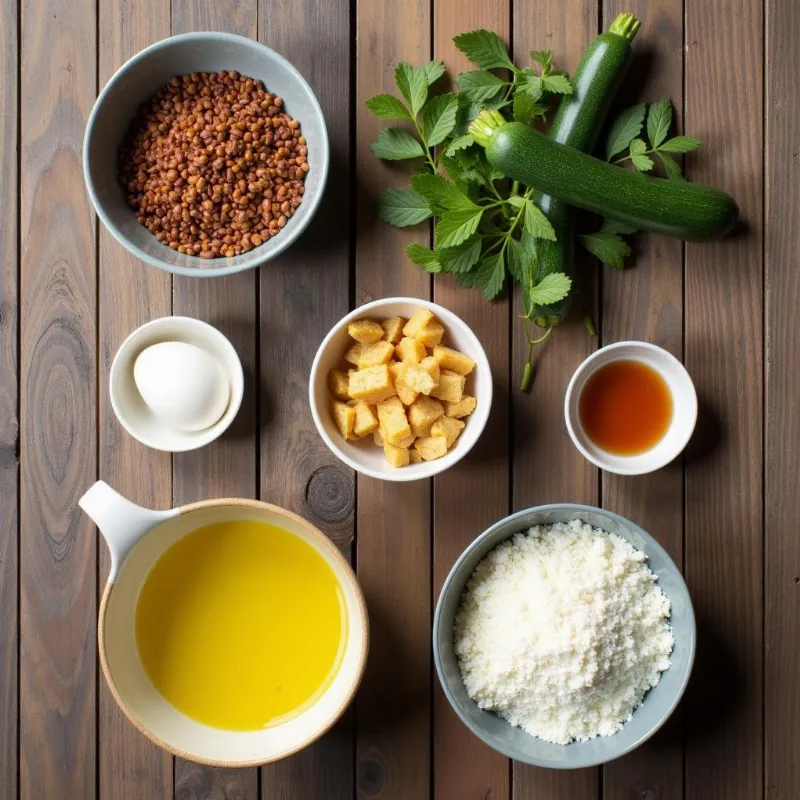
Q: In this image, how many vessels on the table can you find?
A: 6